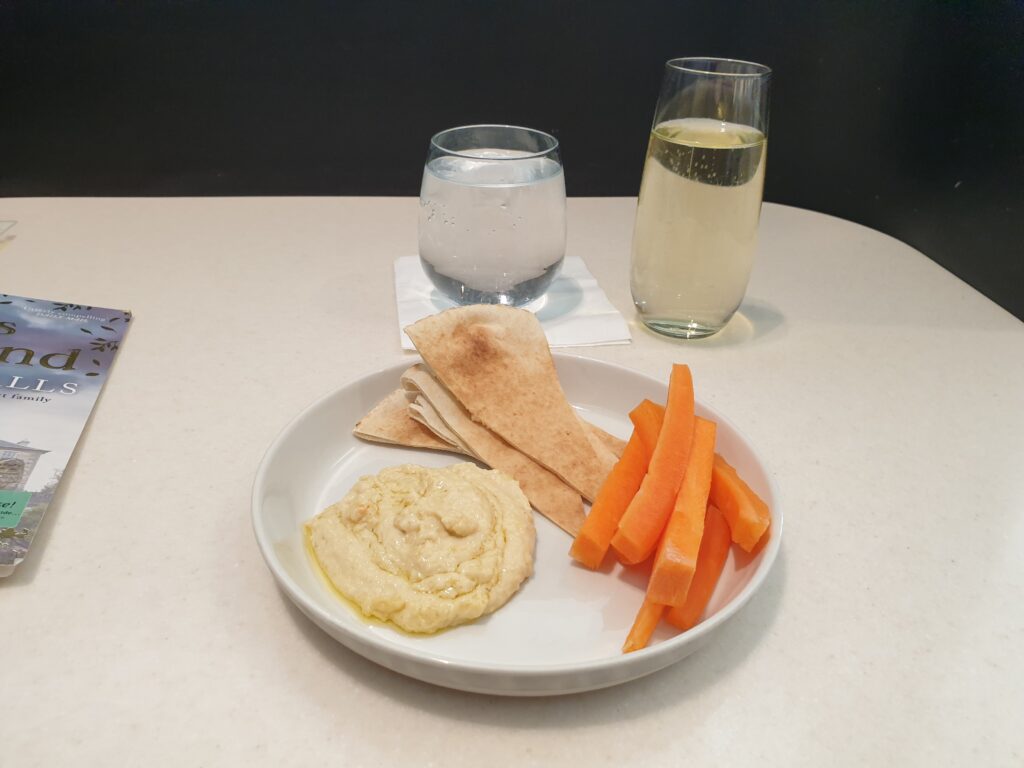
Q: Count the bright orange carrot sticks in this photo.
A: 7